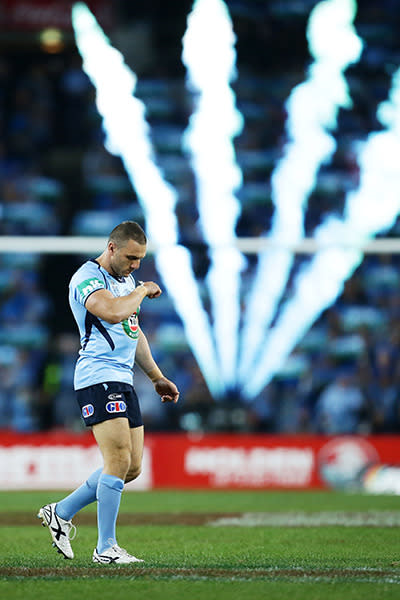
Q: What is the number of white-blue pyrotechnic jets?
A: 4